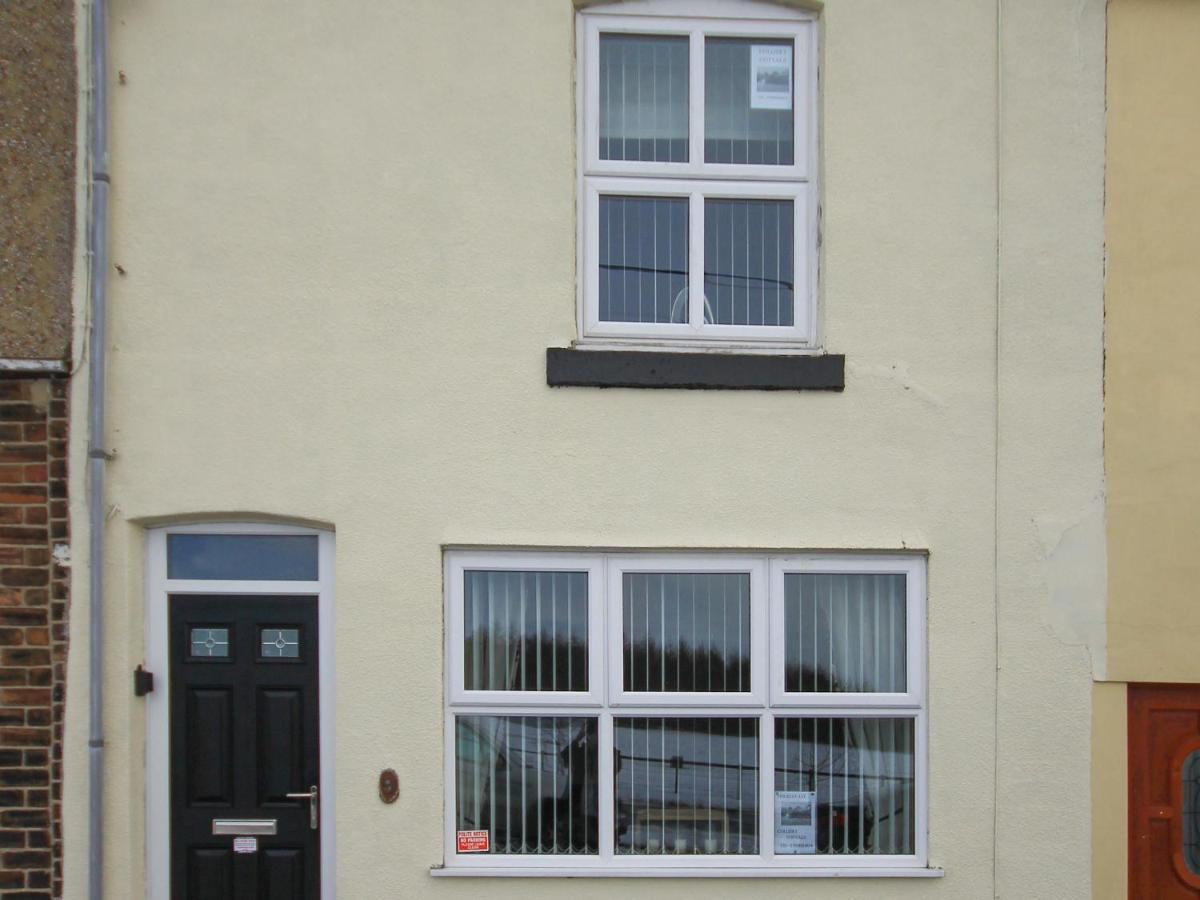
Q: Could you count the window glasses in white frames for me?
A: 11